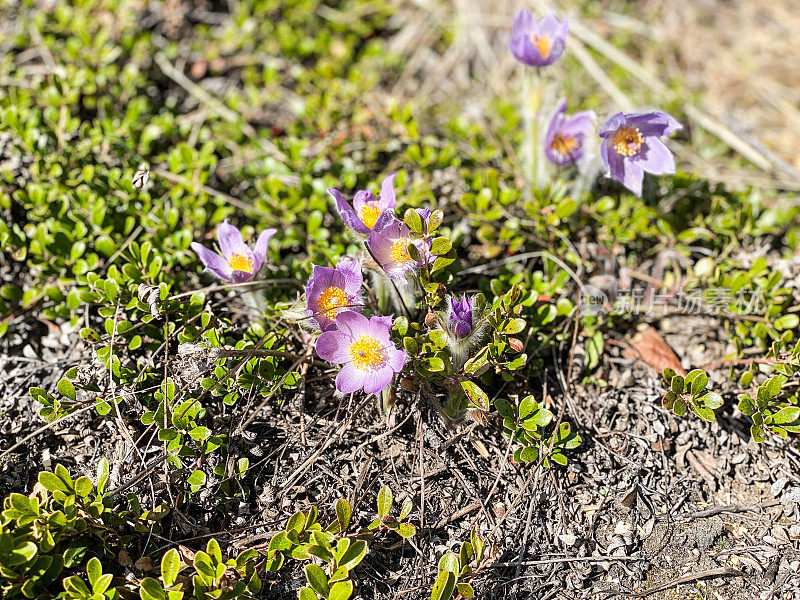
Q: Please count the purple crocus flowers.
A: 9